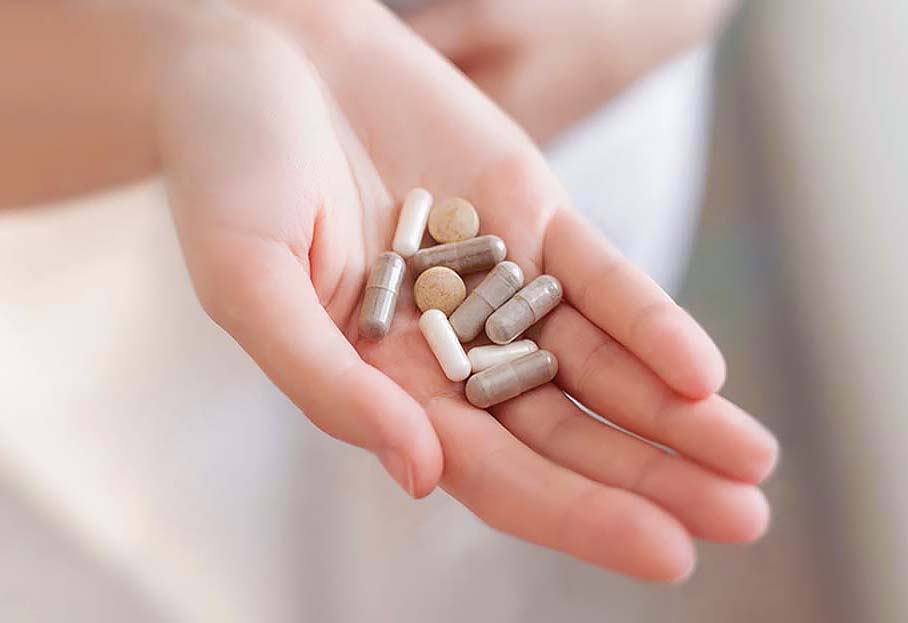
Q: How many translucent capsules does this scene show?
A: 5